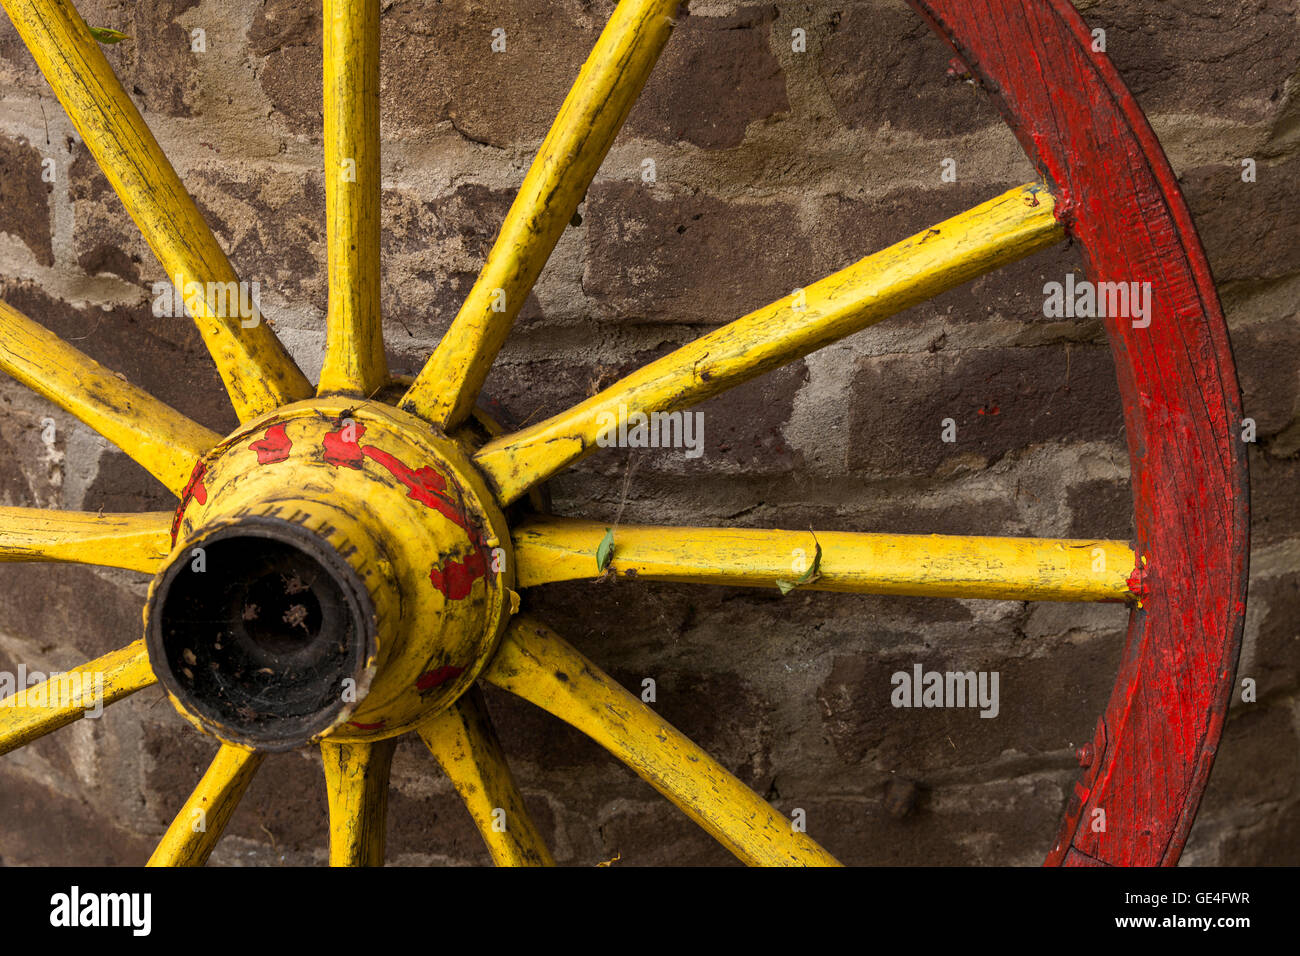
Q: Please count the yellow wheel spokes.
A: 12